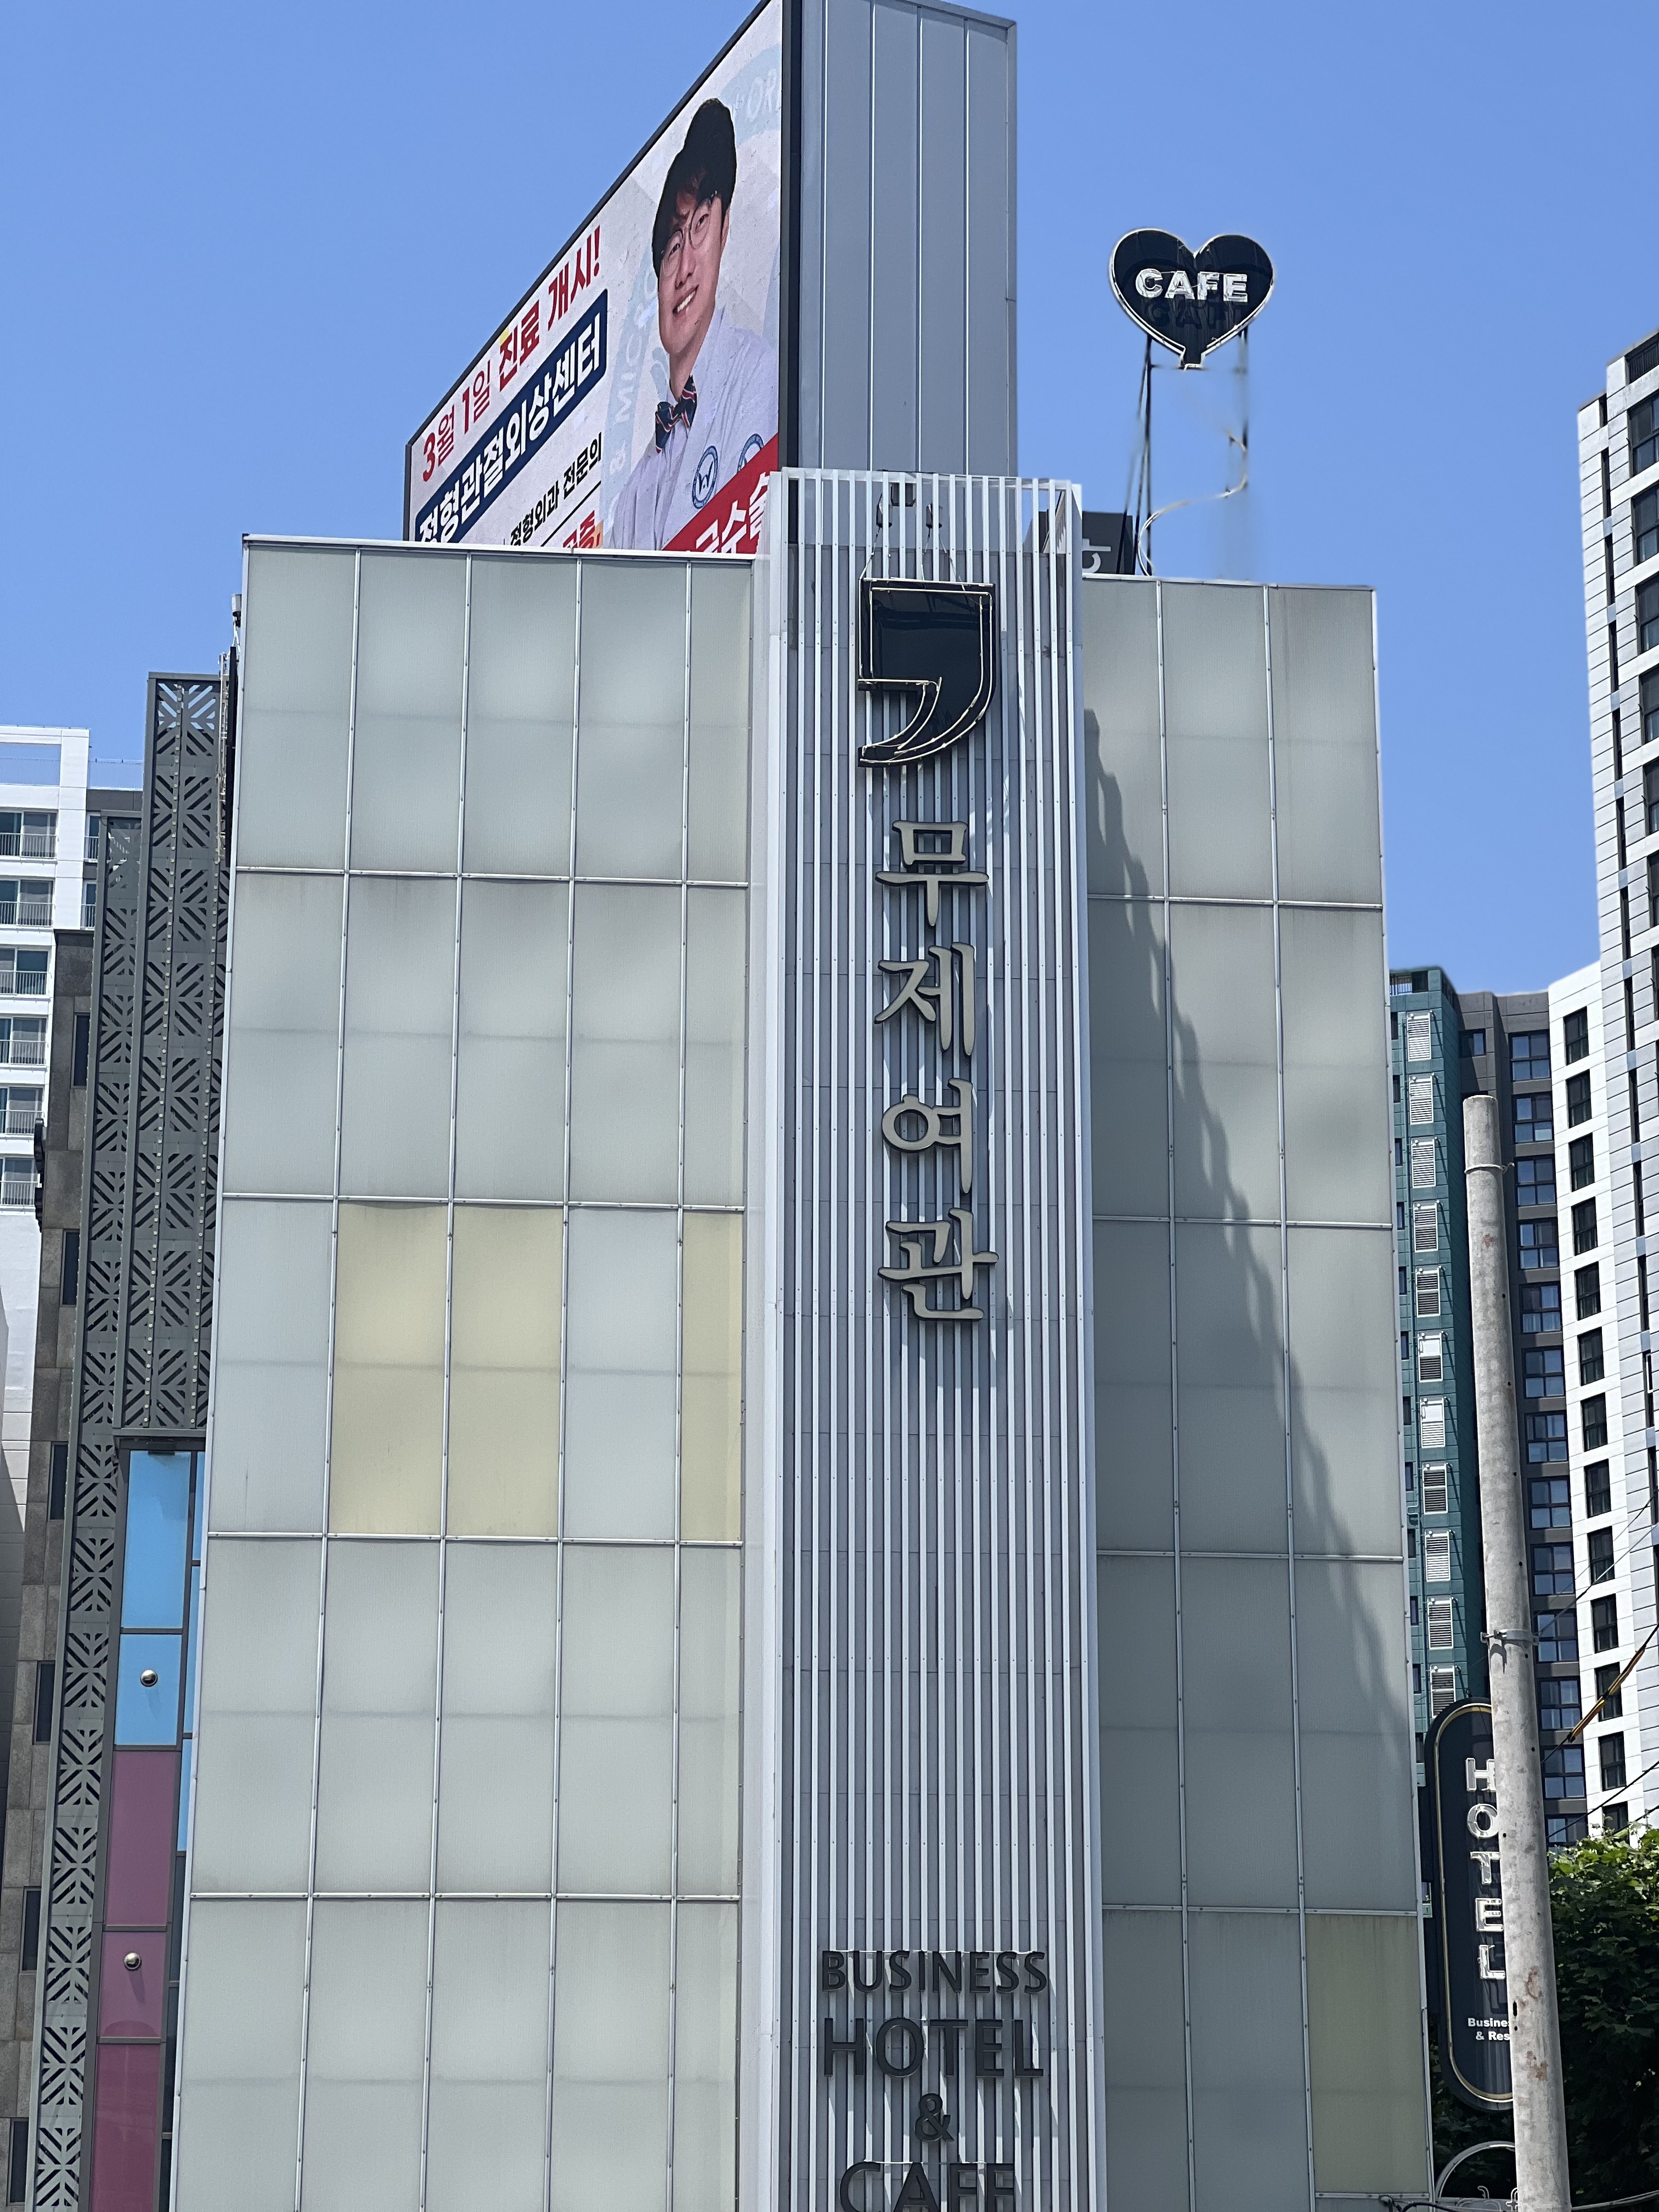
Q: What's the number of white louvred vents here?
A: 11